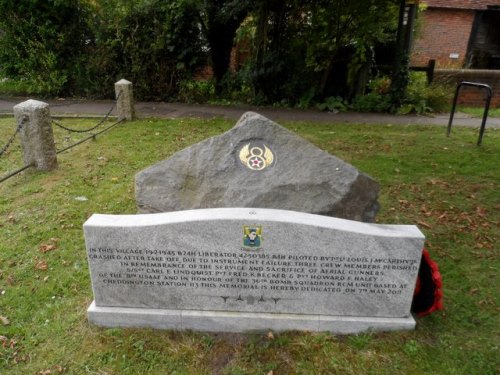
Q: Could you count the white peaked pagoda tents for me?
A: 0